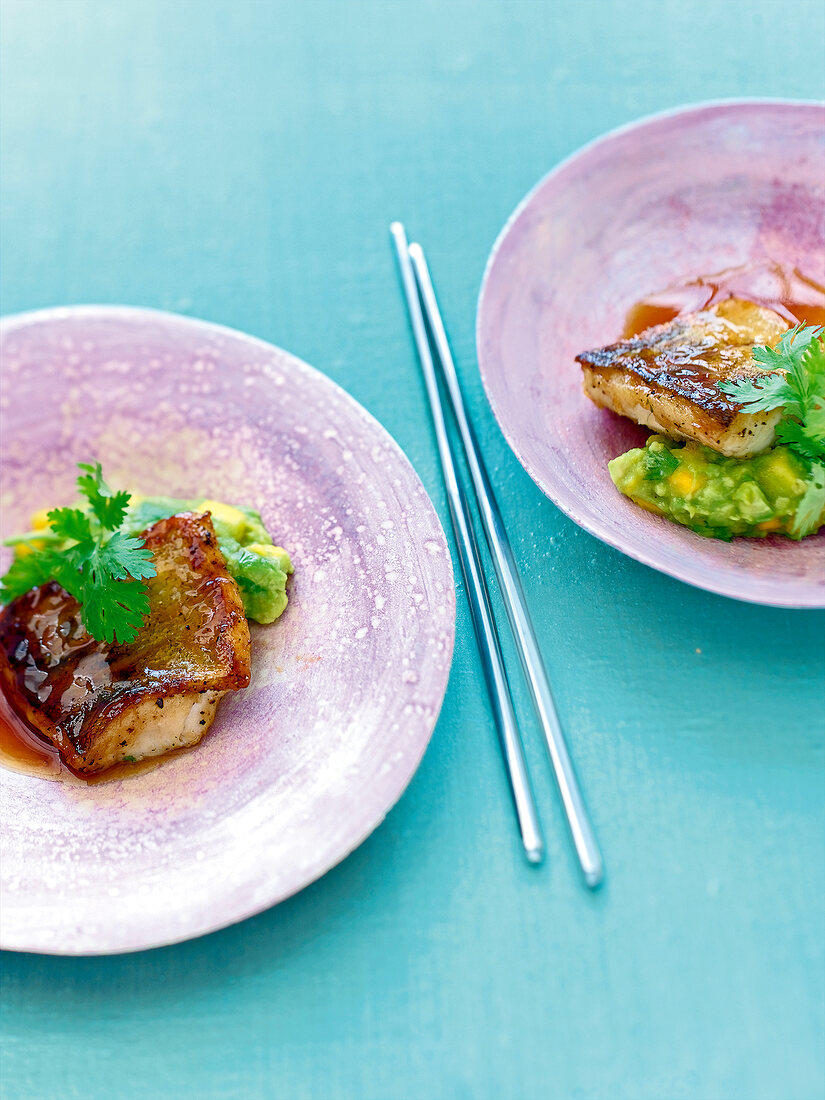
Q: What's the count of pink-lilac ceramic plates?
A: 2